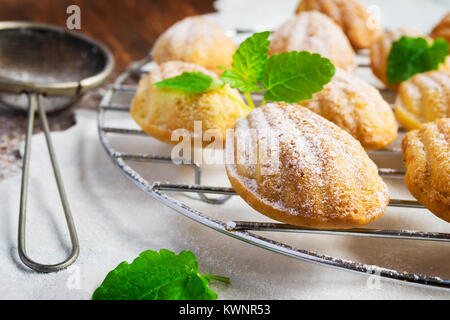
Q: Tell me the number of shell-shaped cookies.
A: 10